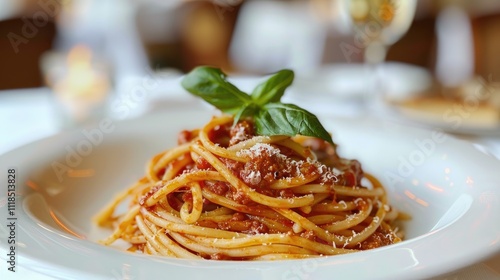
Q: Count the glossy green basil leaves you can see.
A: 3